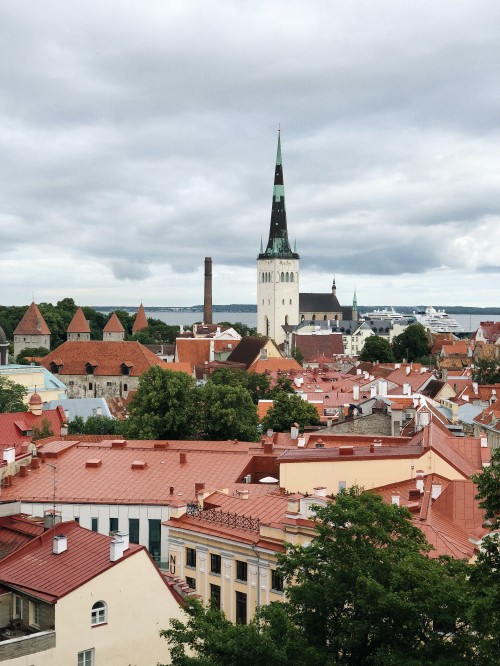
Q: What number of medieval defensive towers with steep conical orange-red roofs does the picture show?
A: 4